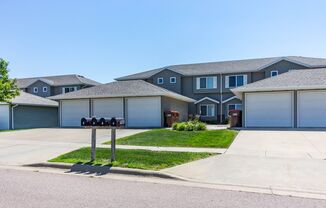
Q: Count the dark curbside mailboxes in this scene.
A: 4